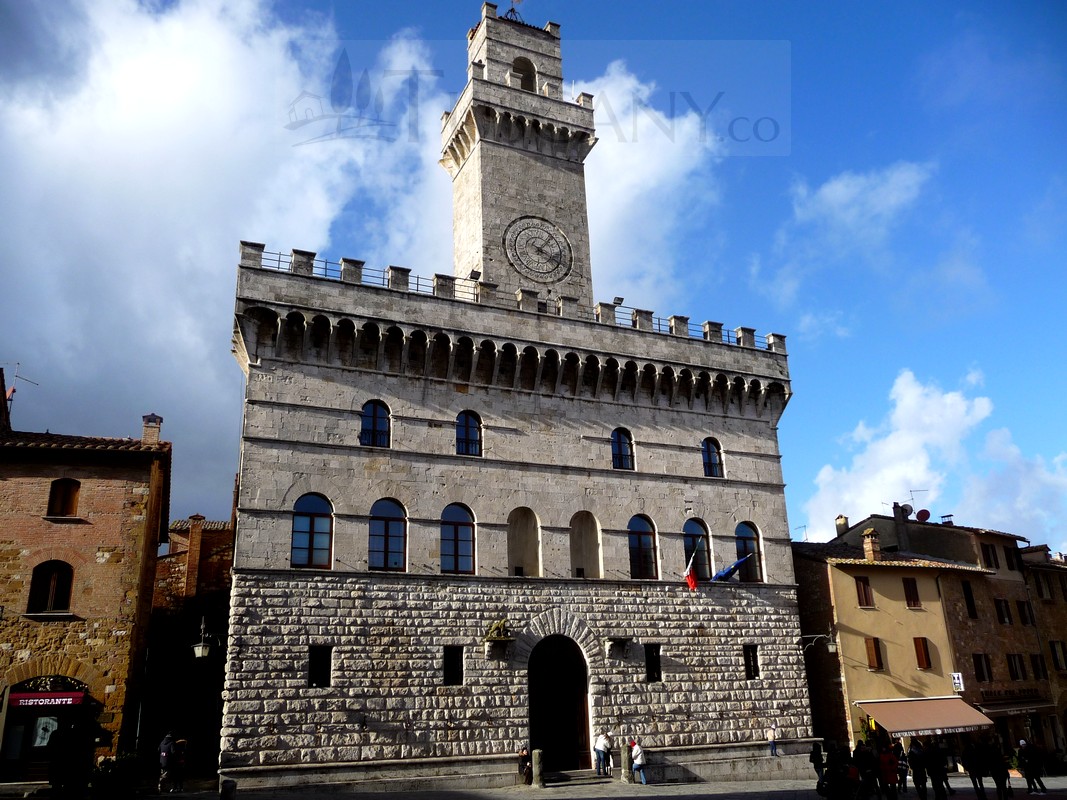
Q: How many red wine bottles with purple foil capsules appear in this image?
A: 0